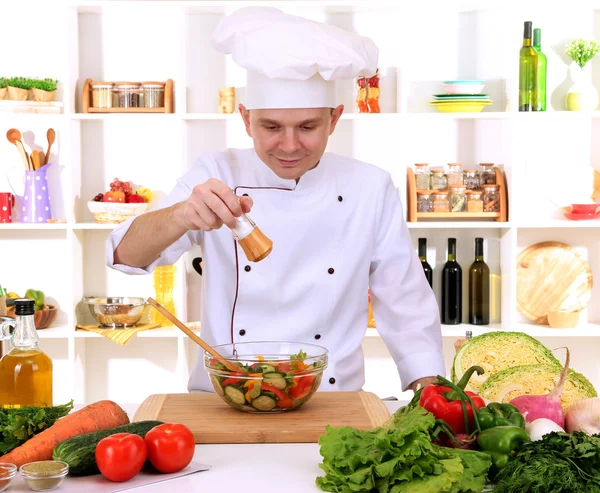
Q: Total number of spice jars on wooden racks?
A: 13